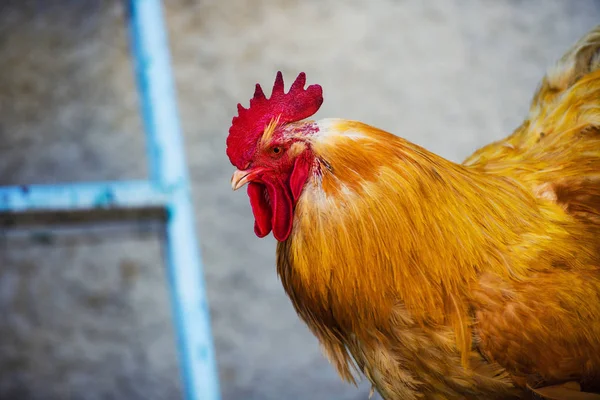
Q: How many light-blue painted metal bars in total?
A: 2